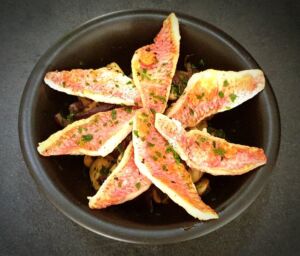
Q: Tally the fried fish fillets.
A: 7